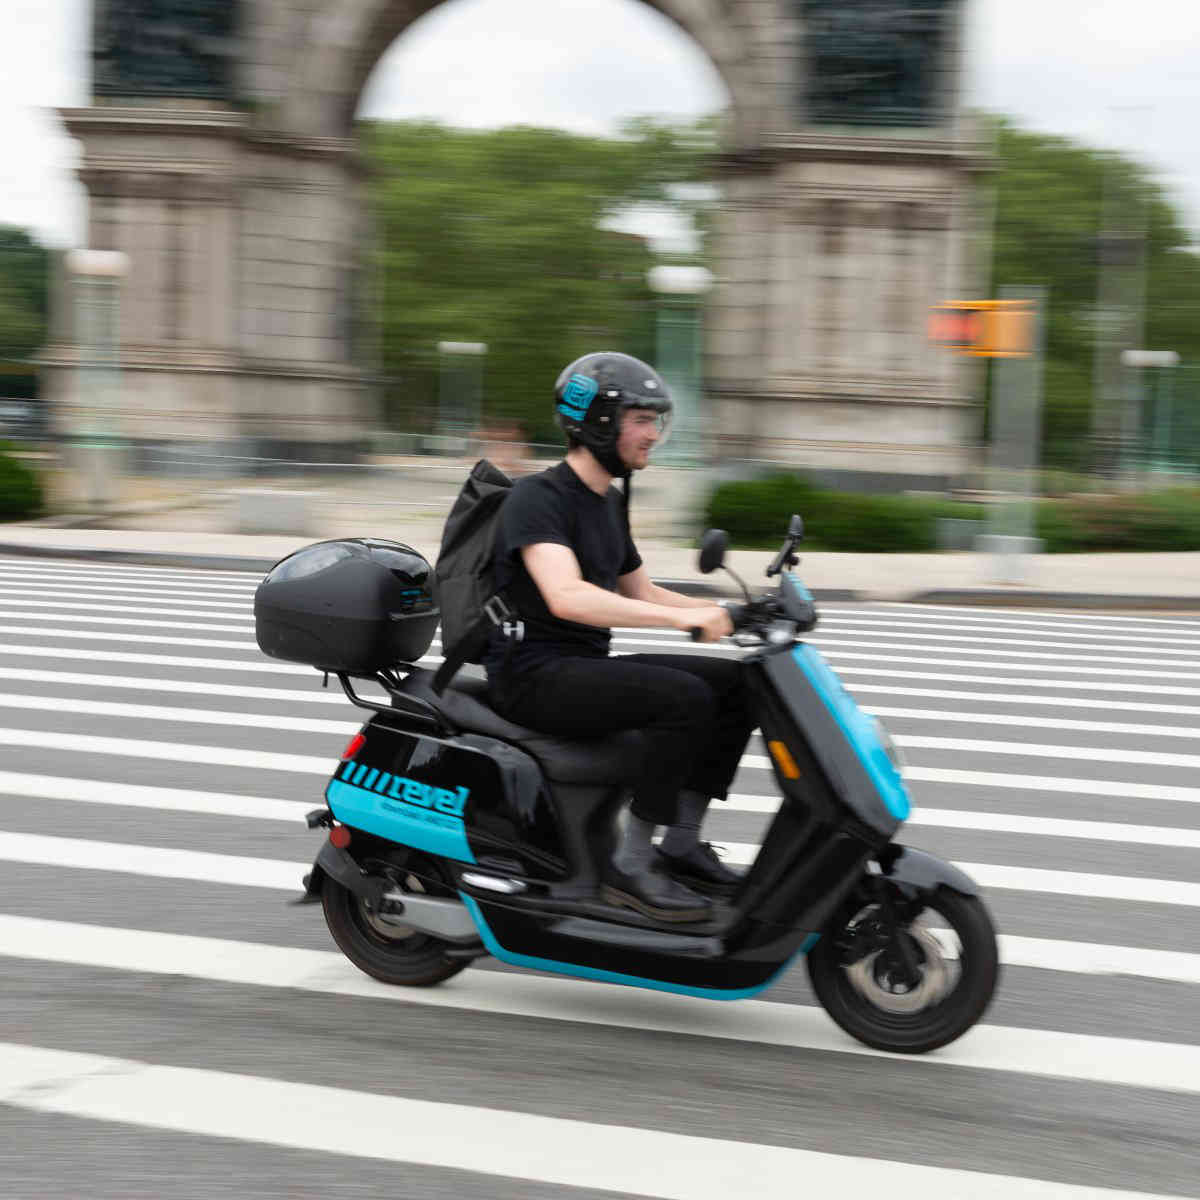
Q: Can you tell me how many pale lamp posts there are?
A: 4